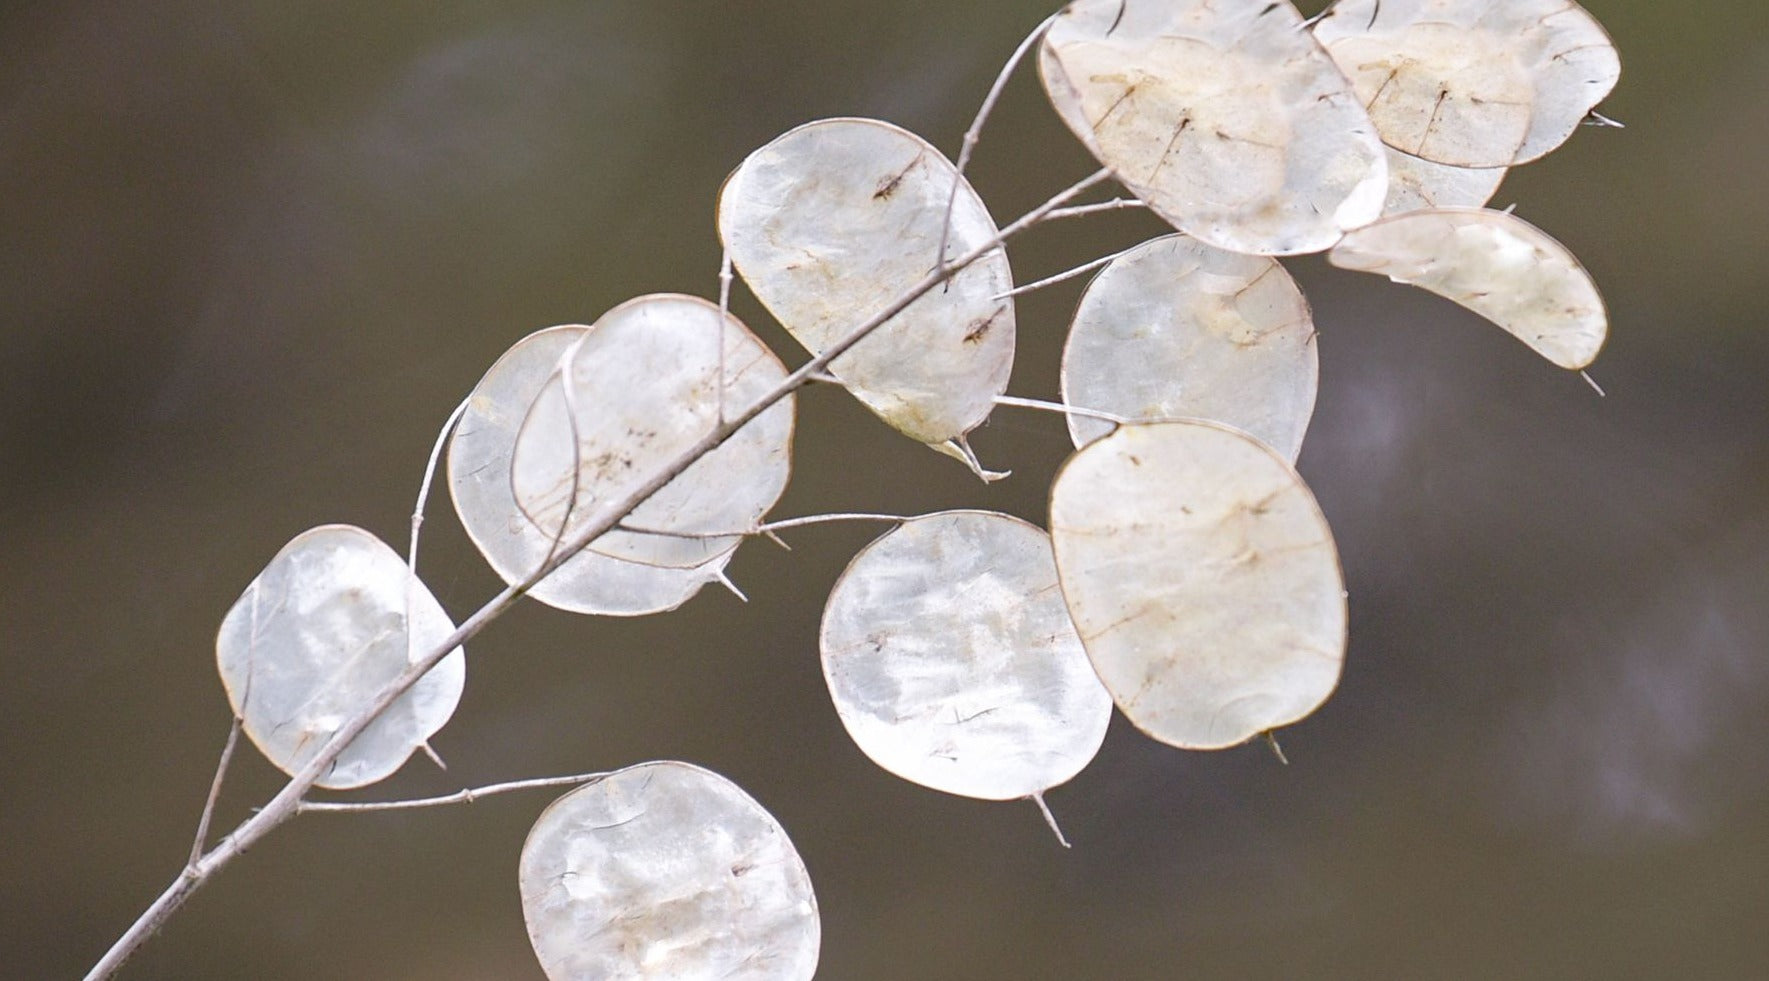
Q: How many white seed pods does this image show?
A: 12